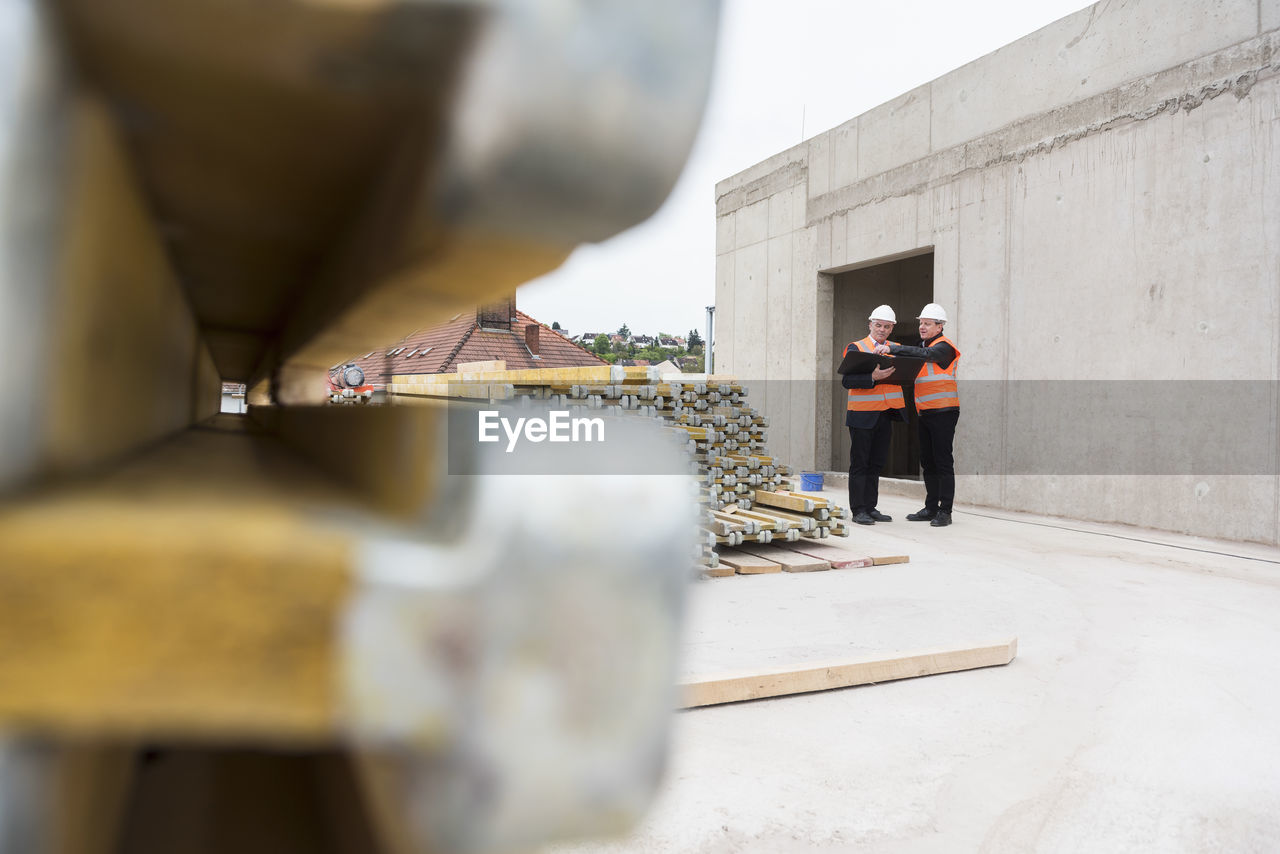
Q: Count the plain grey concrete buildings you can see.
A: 1